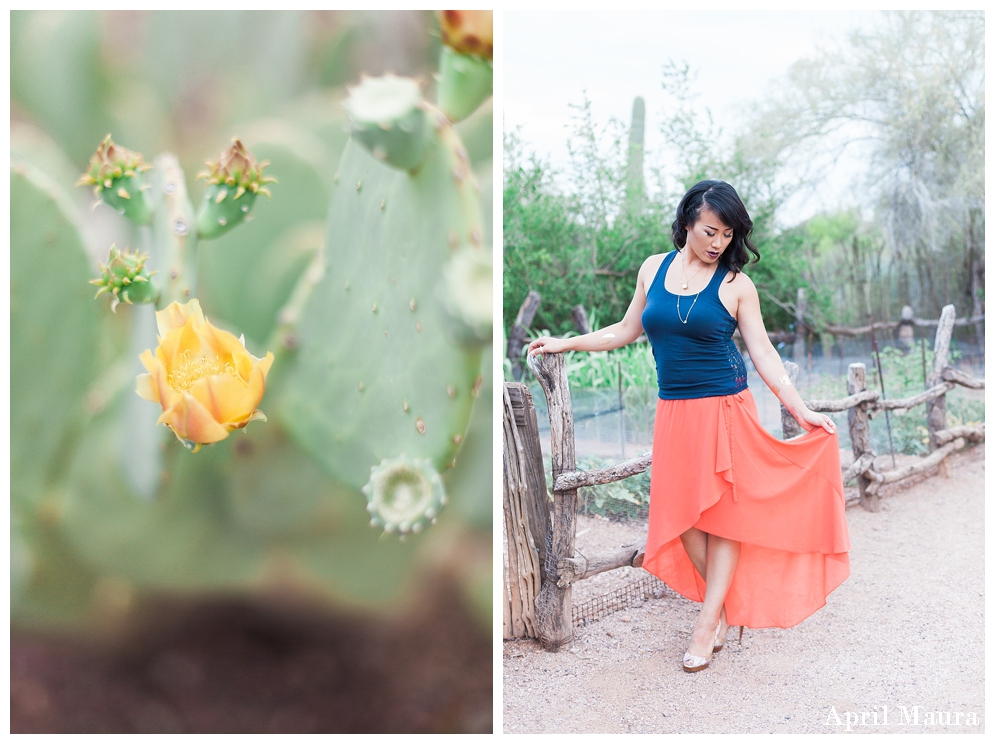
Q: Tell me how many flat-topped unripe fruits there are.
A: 3